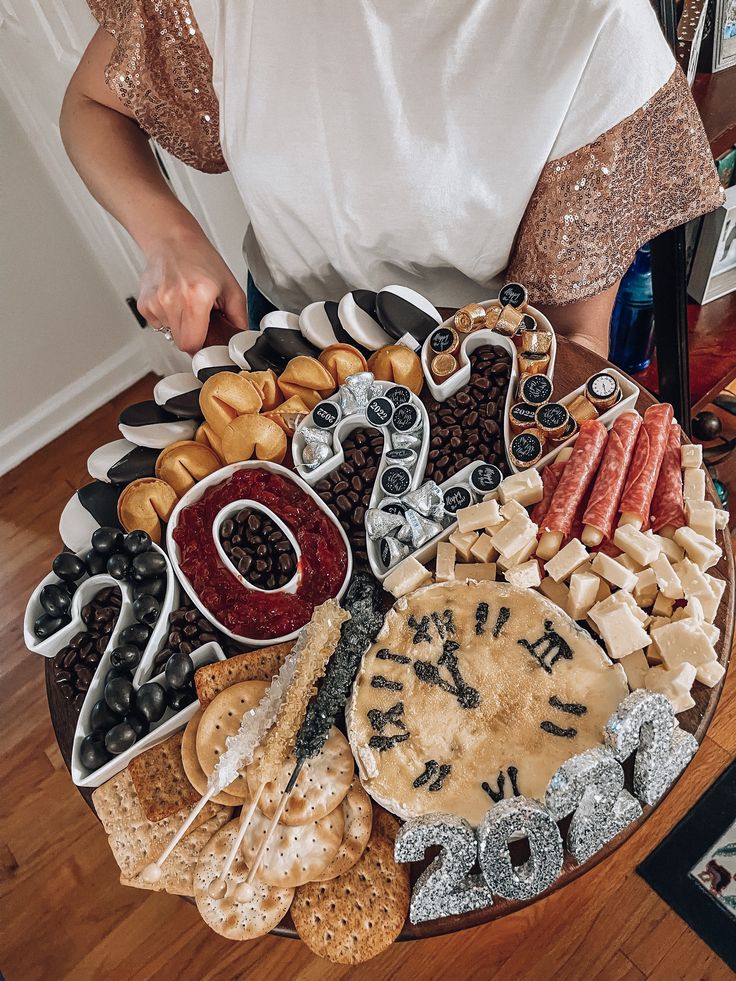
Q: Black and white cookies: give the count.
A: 10